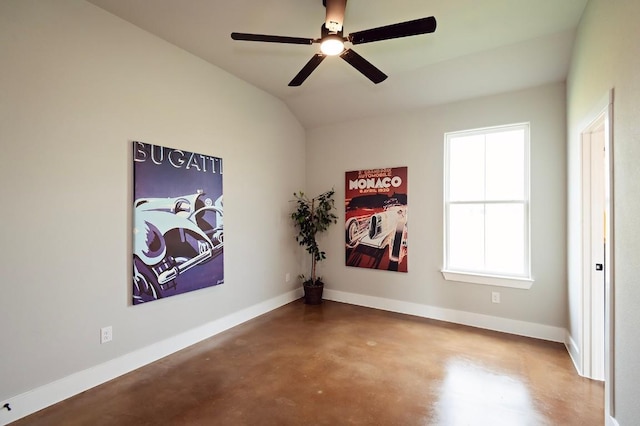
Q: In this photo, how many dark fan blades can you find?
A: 4